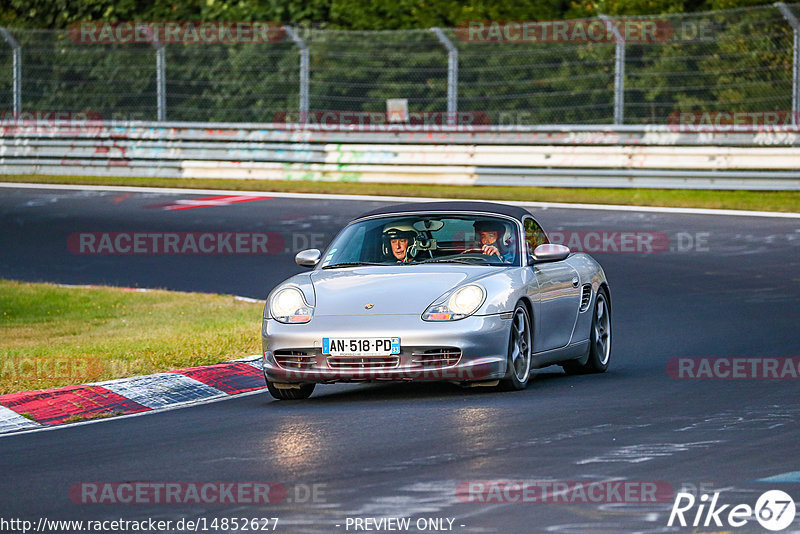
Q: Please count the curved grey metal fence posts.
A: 6